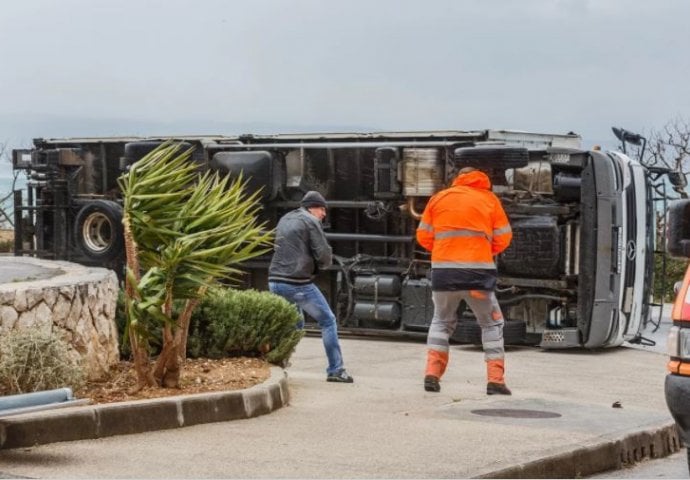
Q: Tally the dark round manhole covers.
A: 1